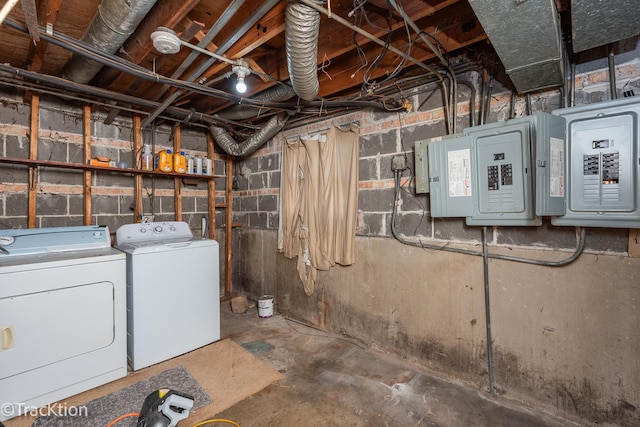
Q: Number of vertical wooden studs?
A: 6